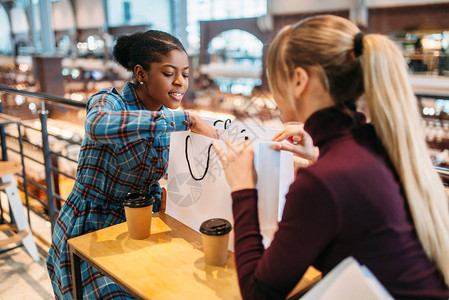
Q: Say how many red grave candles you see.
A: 0